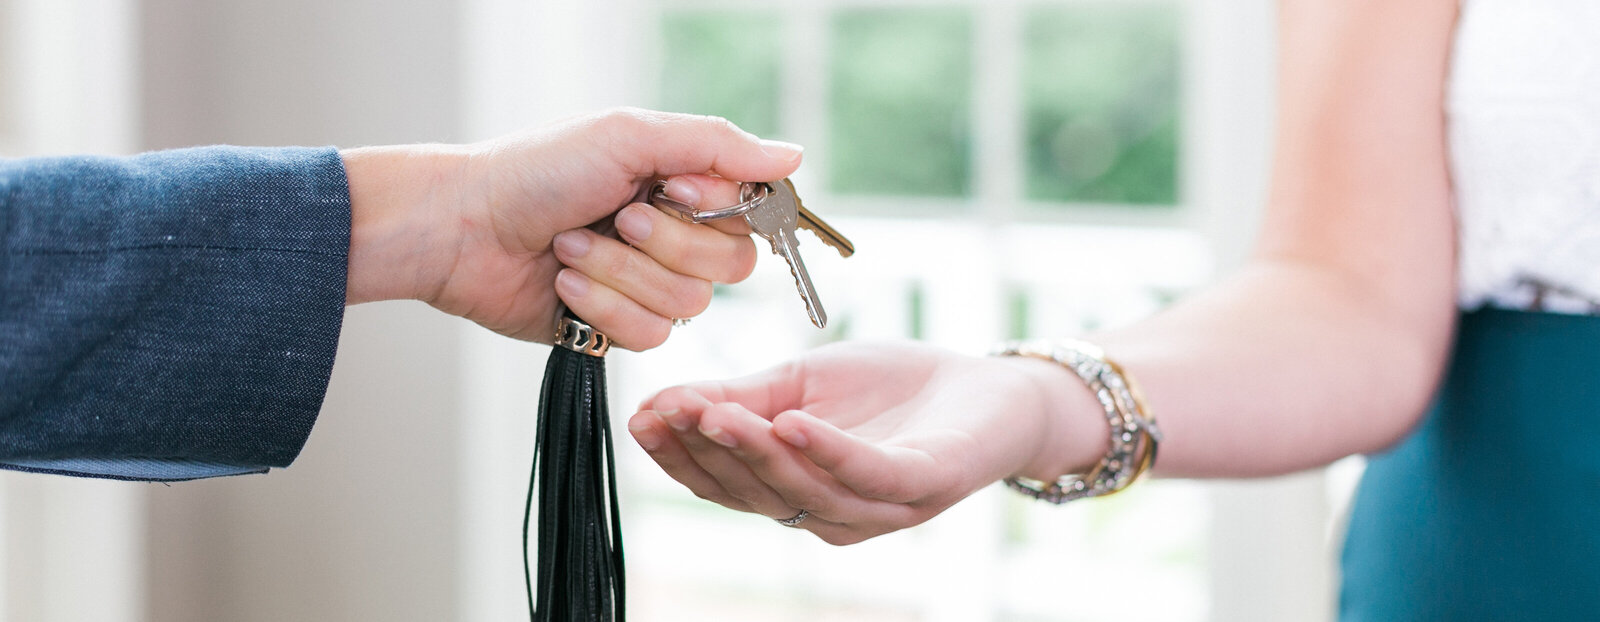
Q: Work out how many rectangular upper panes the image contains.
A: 3